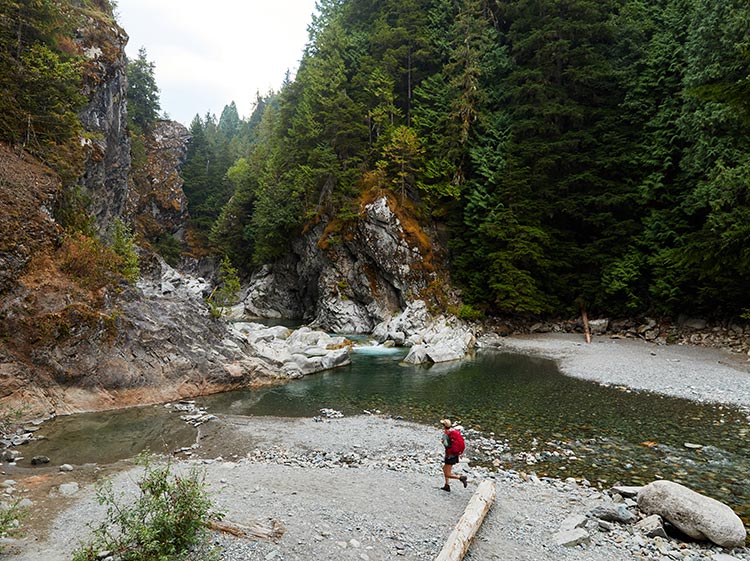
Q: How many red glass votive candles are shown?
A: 0